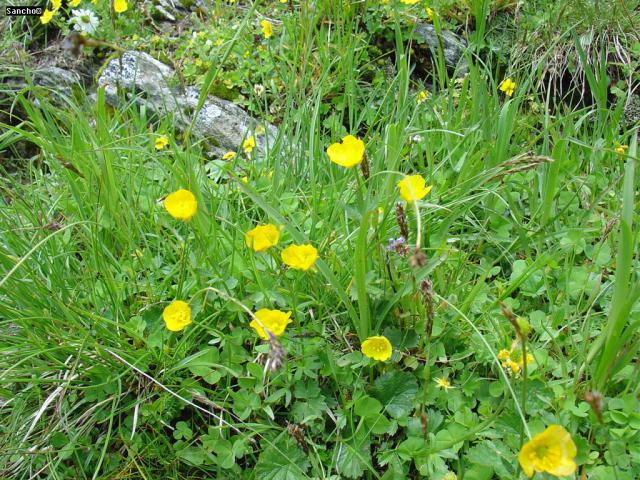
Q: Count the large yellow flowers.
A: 9